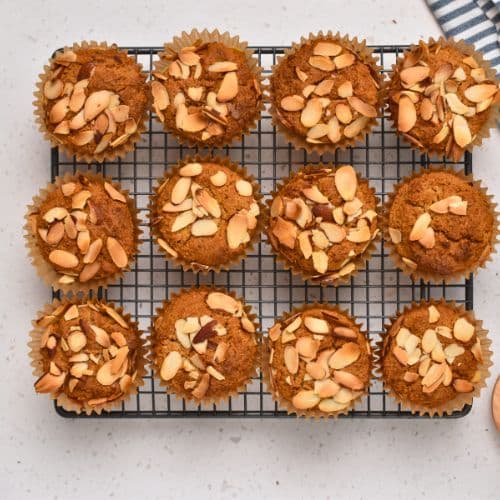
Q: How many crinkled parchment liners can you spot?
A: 12